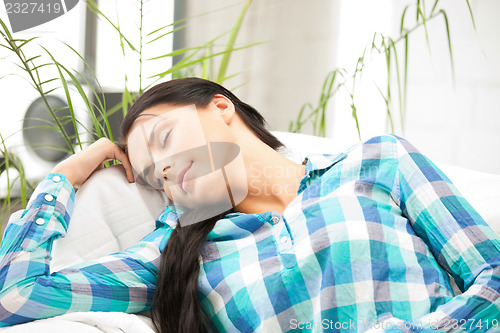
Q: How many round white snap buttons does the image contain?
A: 4